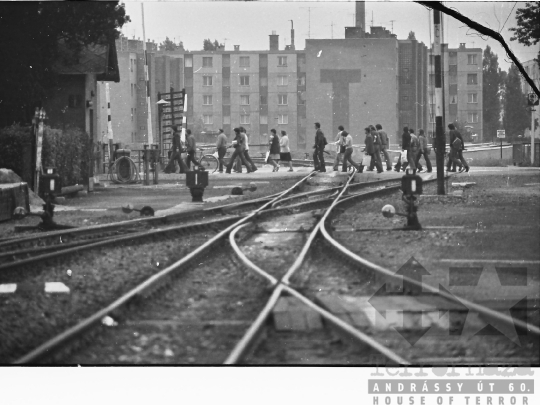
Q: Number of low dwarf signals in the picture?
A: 3